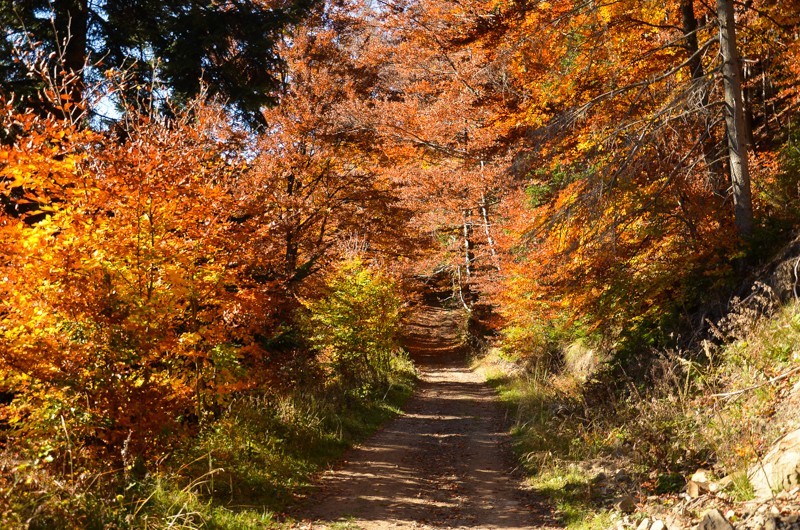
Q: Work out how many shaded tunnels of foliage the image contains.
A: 1